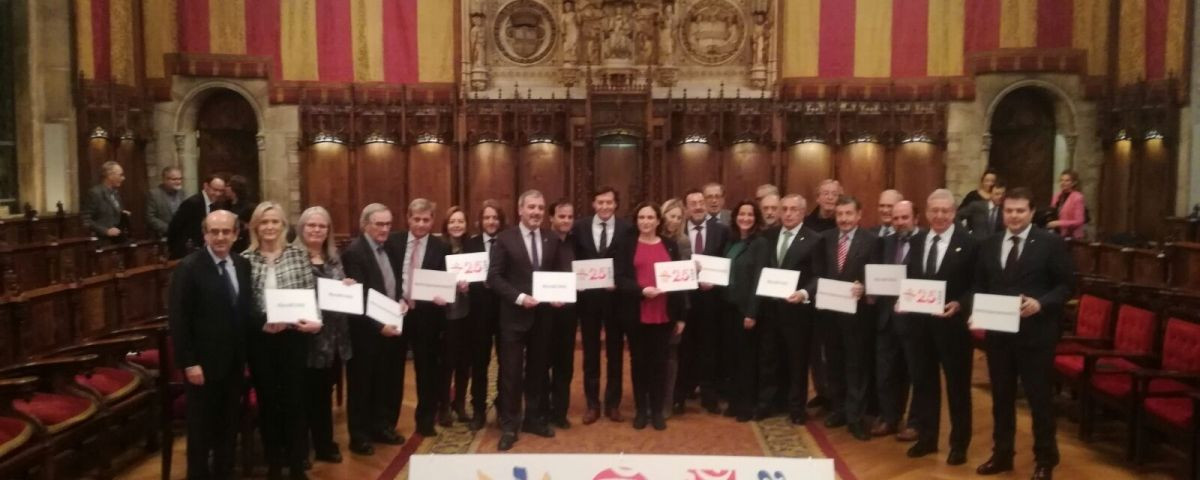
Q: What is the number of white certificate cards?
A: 14